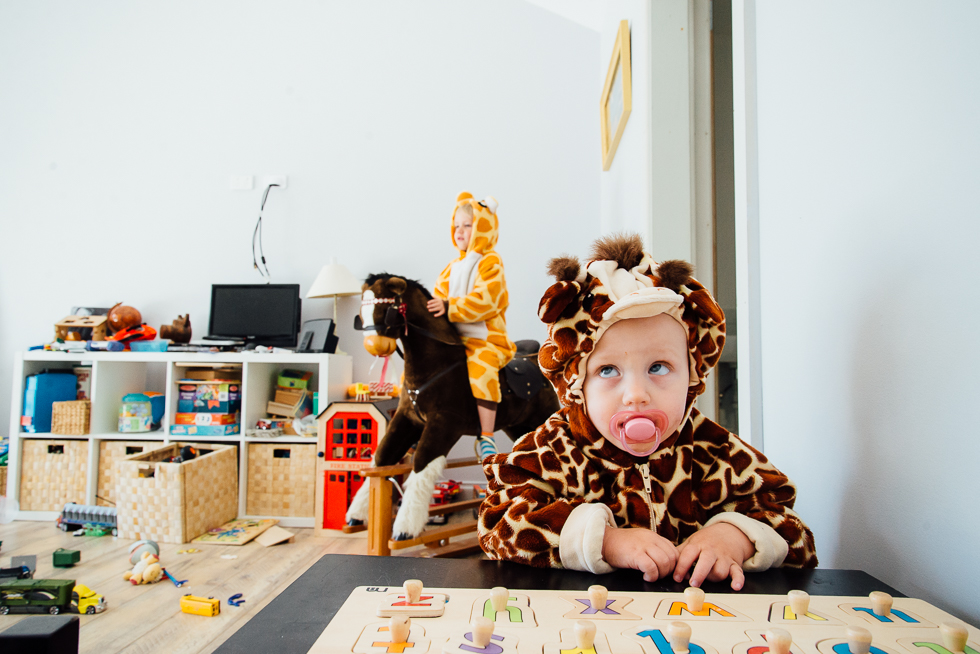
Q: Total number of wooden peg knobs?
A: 13